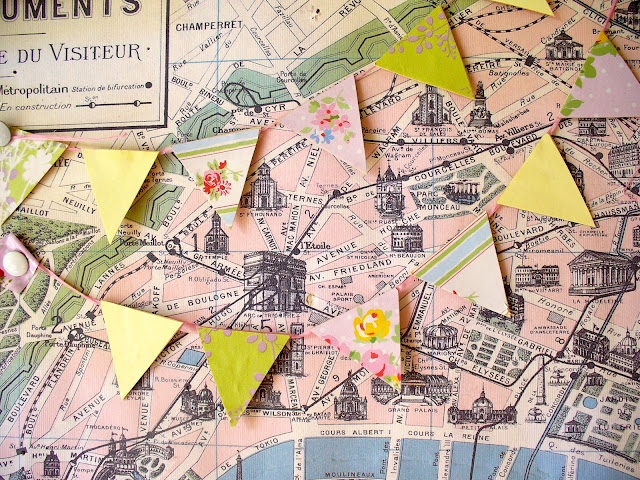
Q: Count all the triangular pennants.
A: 13